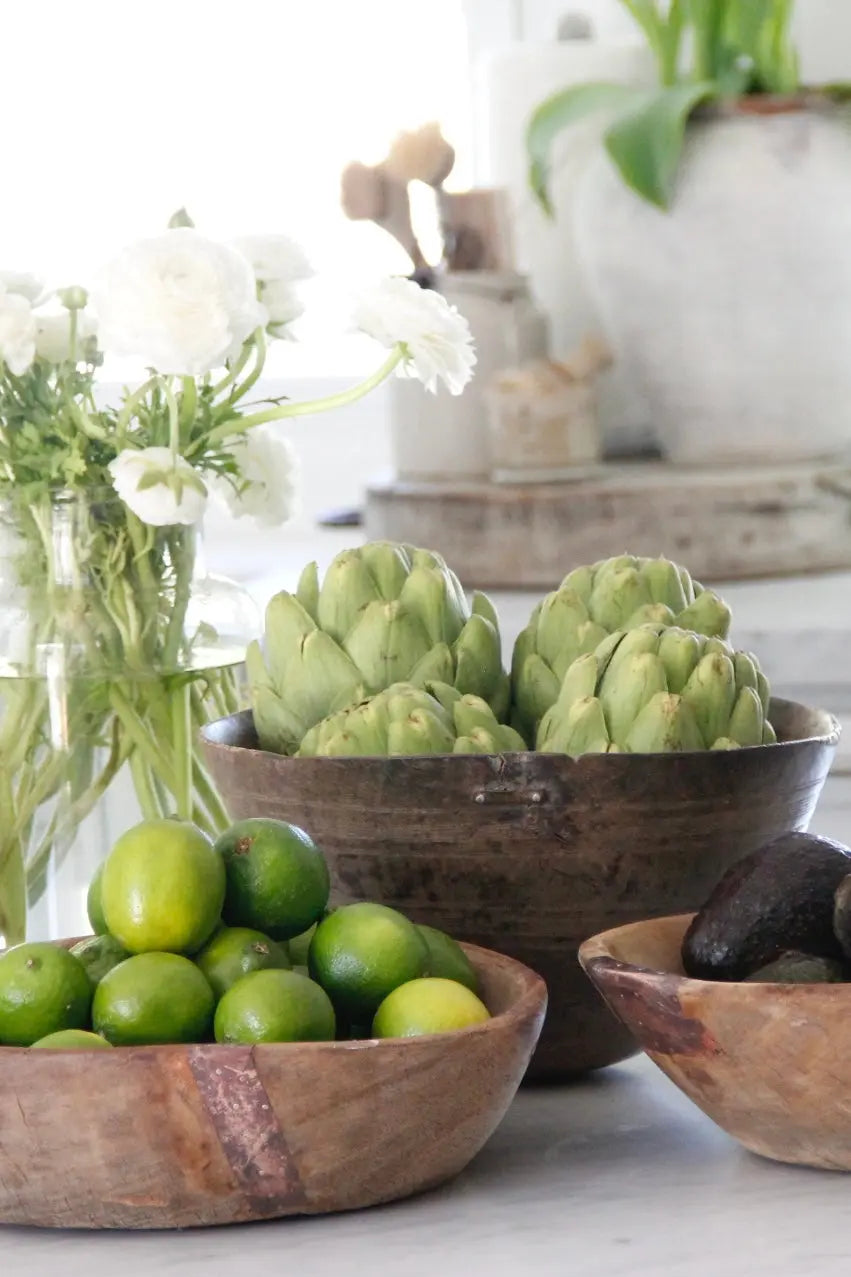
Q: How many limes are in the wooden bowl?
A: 13